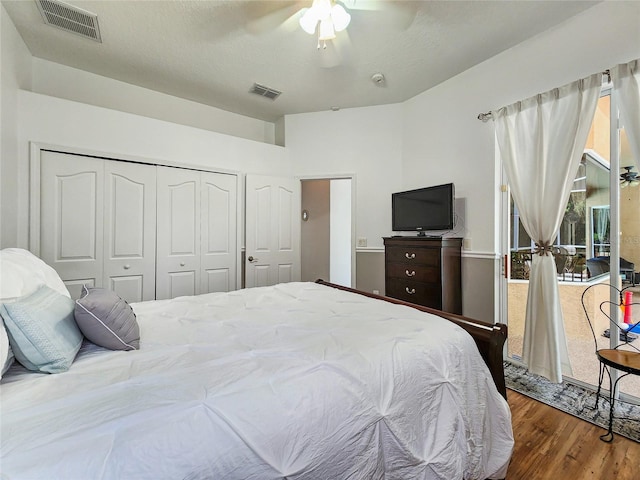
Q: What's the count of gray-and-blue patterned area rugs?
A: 1